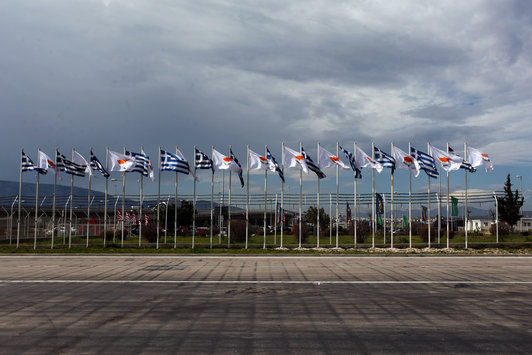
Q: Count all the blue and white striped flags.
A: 13